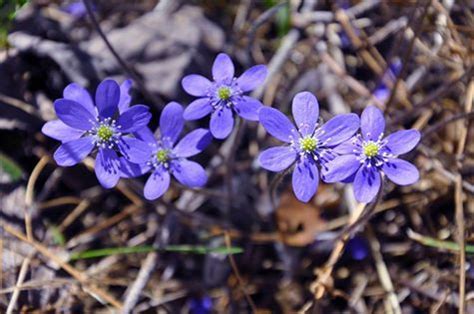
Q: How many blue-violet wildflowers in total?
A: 5